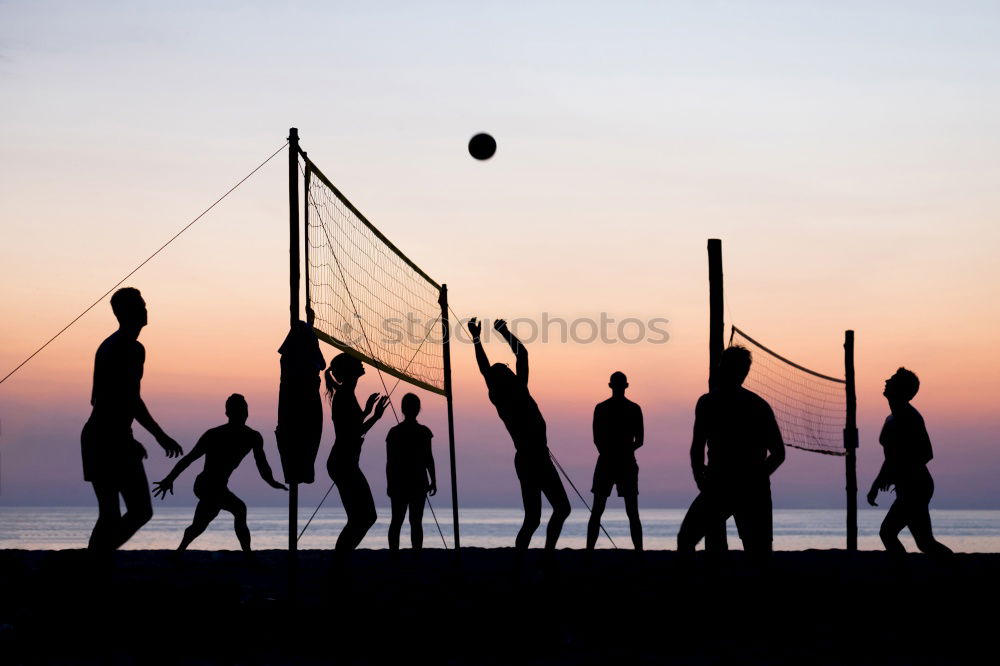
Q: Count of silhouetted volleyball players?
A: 8